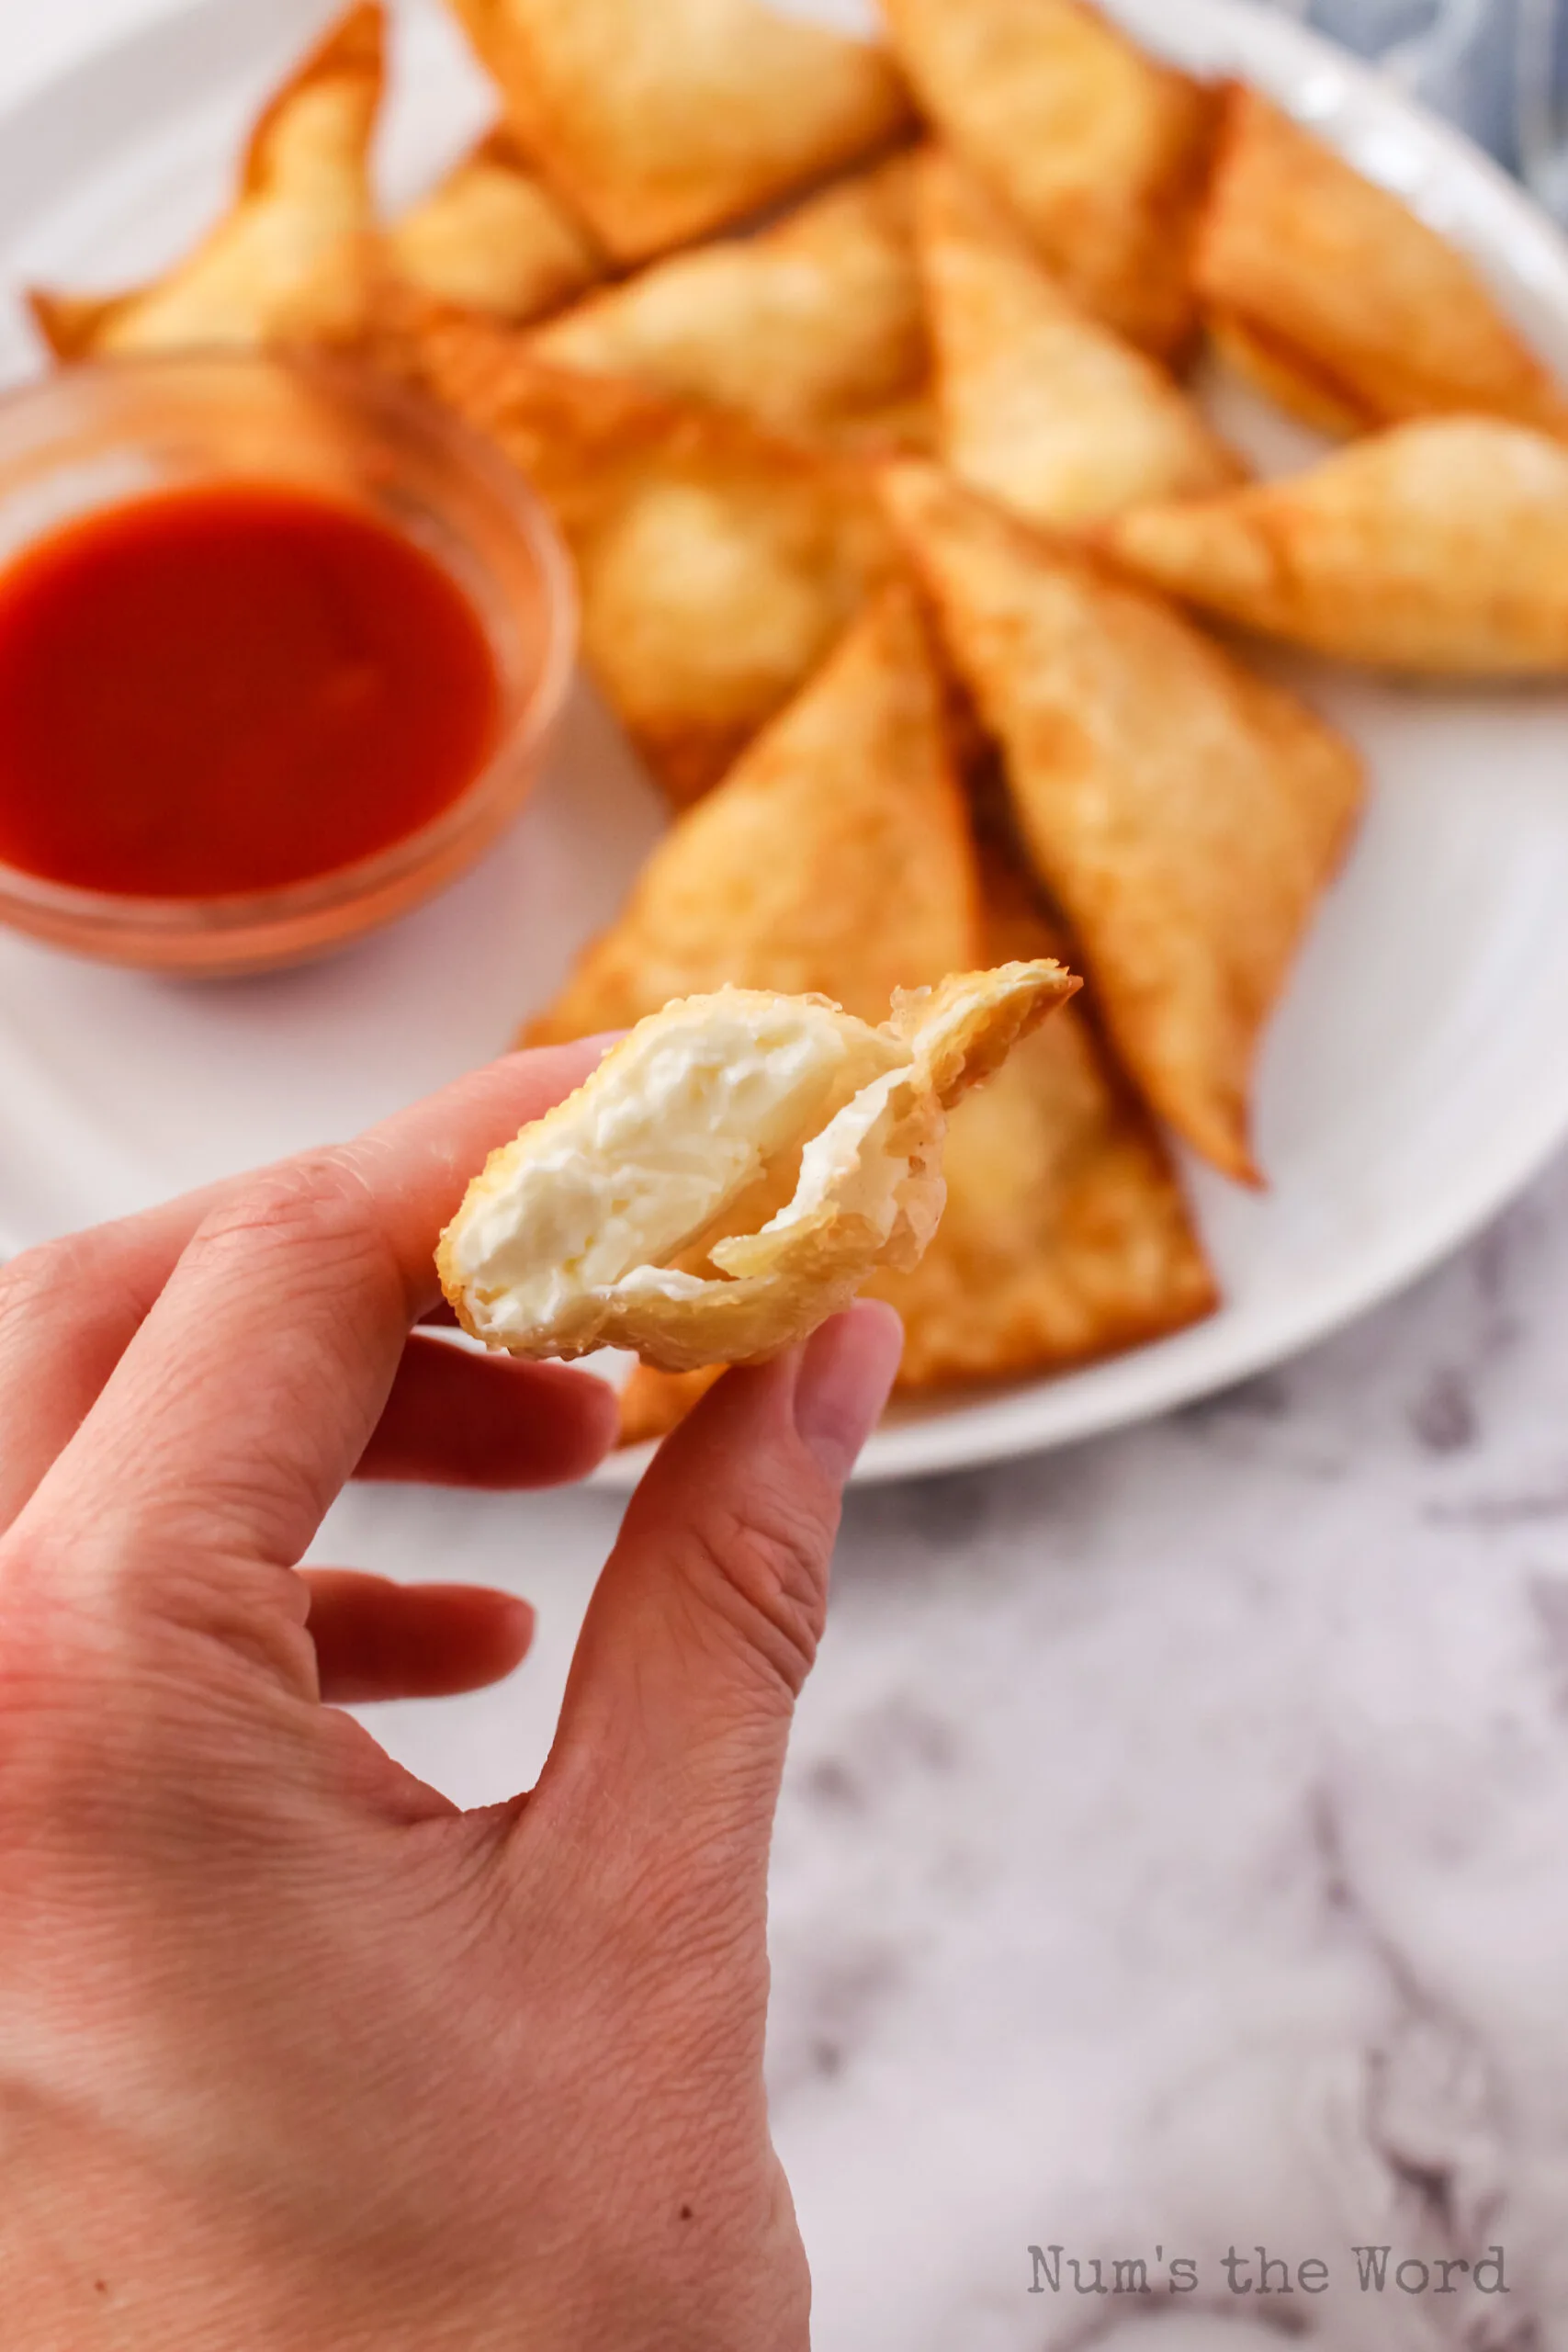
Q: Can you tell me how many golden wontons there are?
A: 13